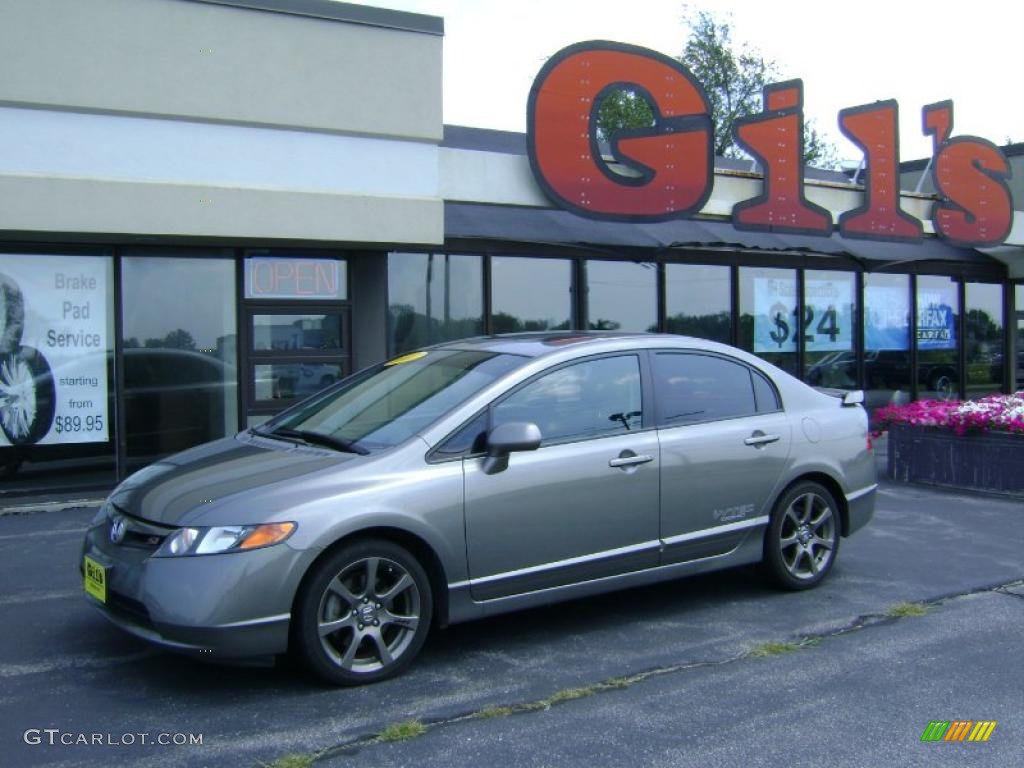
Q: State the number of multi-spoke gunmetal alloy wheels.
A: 2